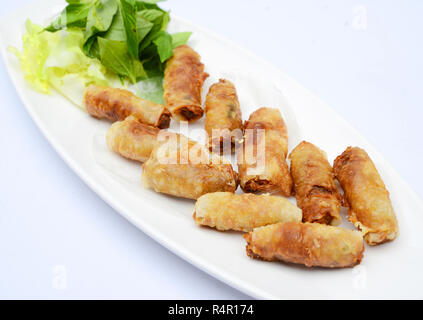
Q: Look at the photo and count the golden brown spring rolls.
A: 10